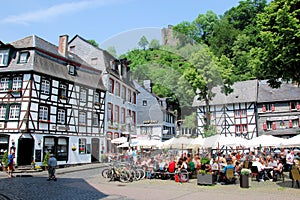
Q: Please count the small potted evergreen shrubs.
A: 2